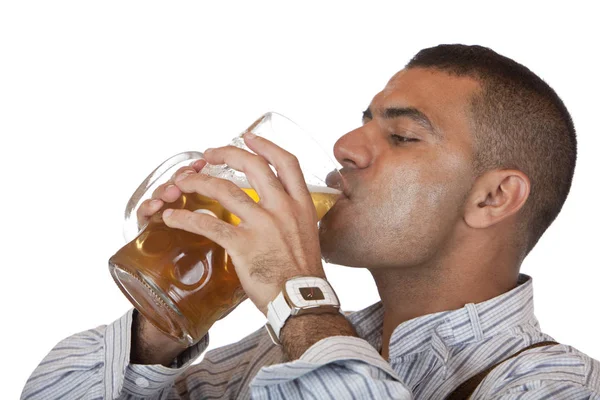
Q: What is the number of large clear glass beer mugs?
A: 1